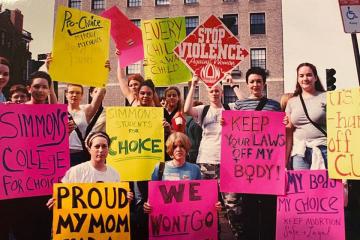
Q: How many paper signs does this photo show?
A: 11